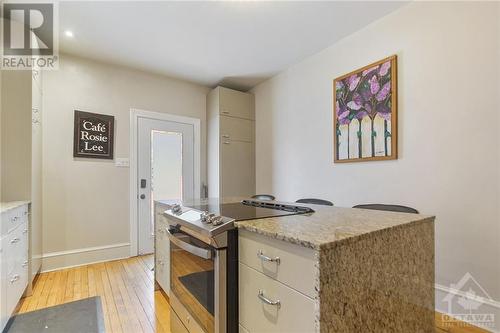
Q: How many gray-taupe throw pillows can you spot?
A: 0